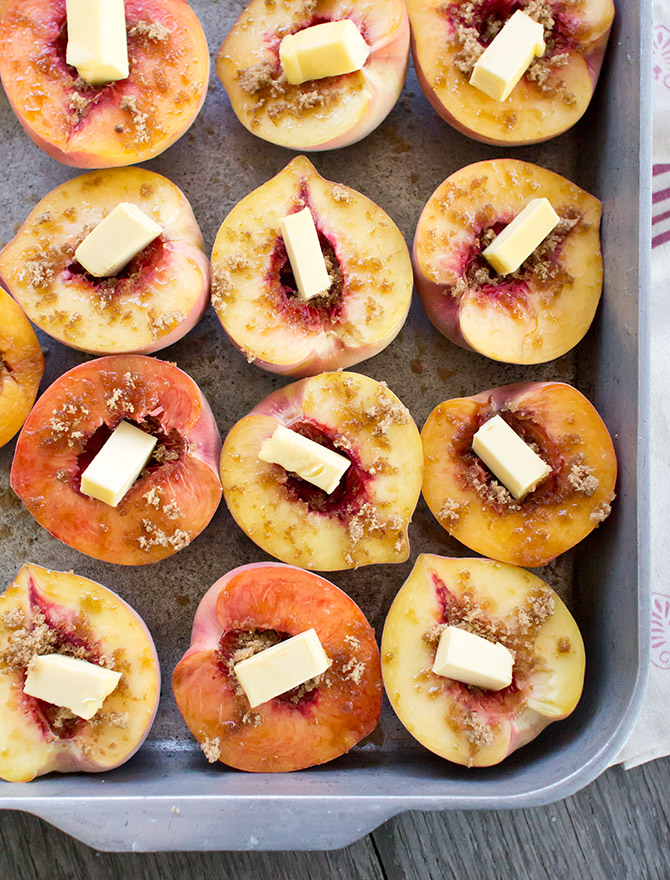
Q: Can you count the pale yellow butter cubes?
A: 12